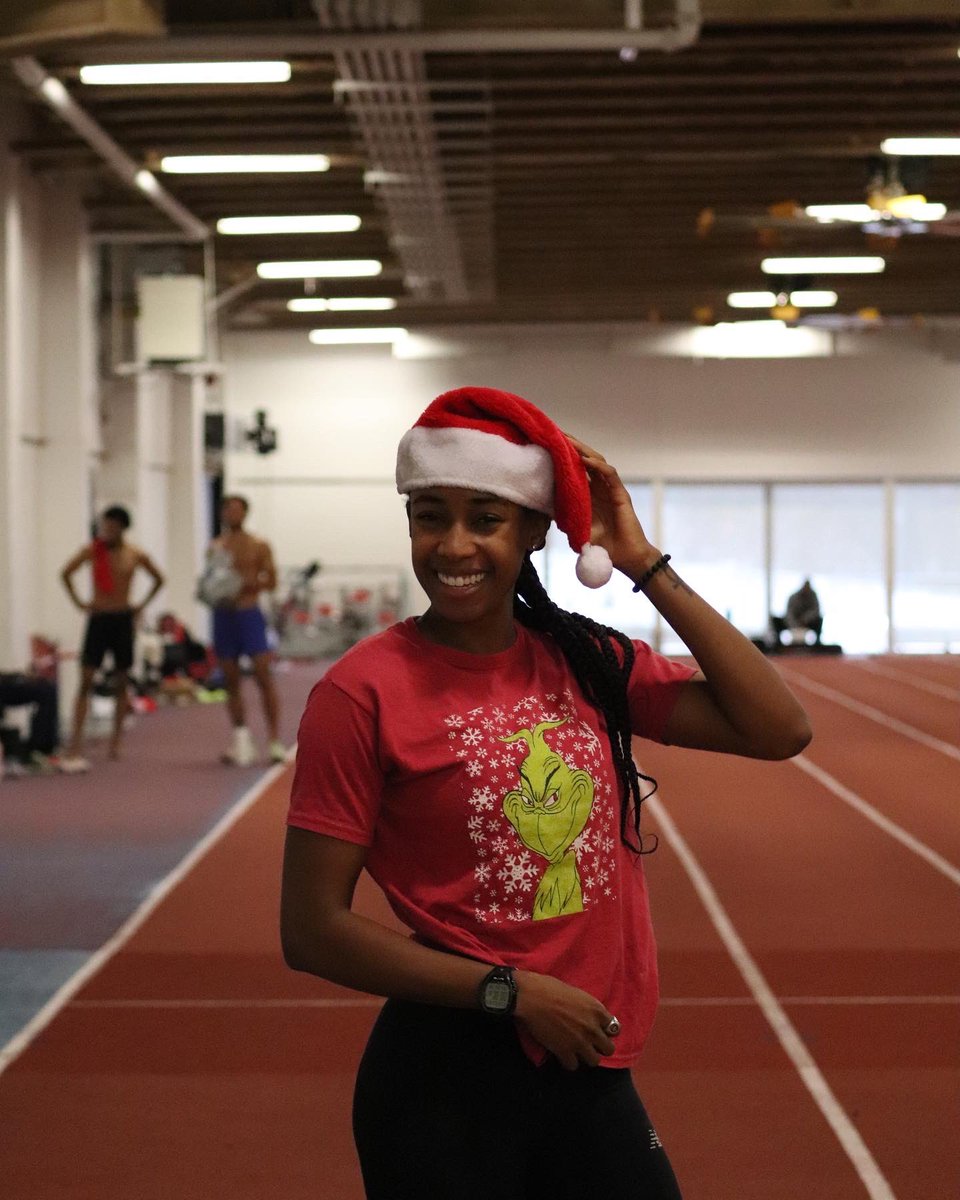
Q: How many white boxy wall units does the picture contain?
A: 1